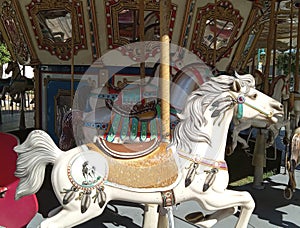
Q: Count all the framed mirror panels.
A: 3